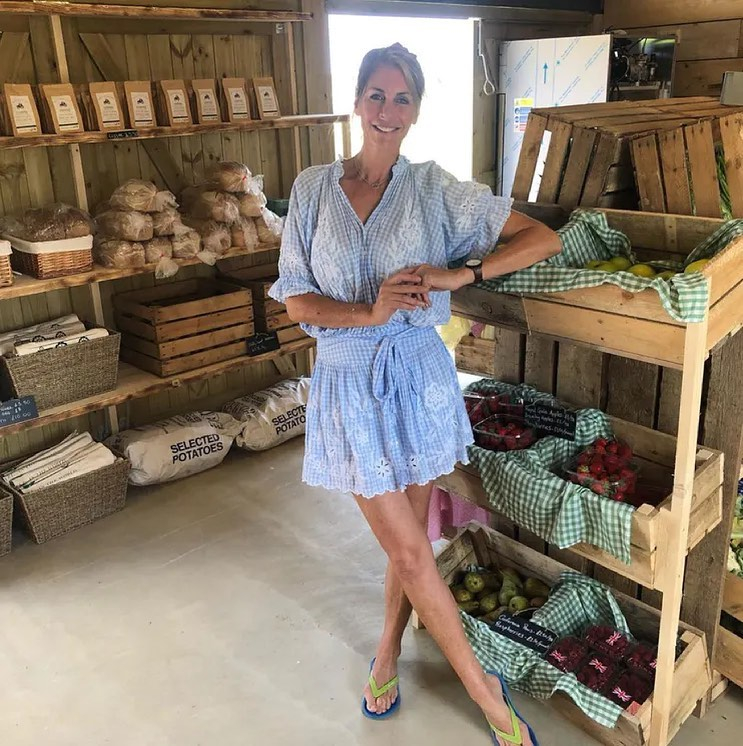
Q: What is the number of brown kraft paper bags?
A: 8